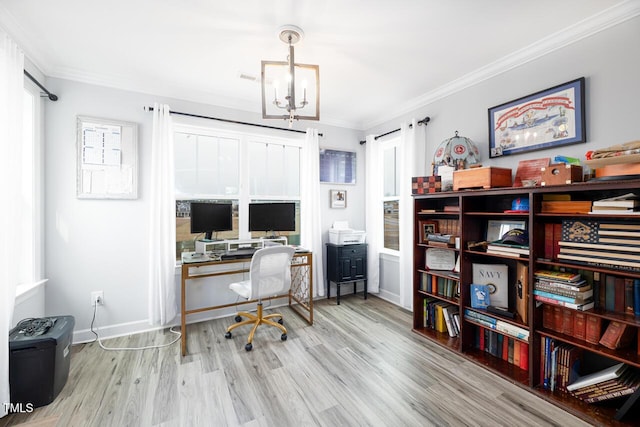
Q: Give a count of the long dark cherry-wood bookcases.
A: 1